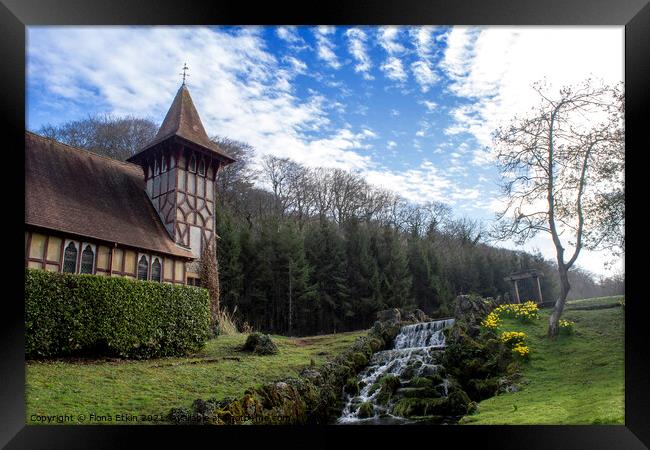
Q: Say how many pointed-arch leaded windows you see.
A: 4